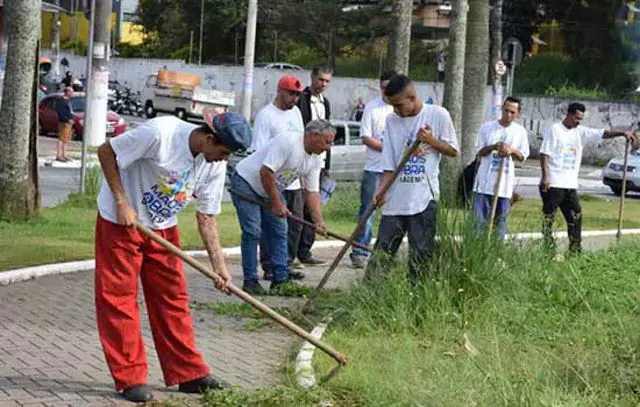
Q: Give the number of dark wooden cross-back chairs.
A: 0